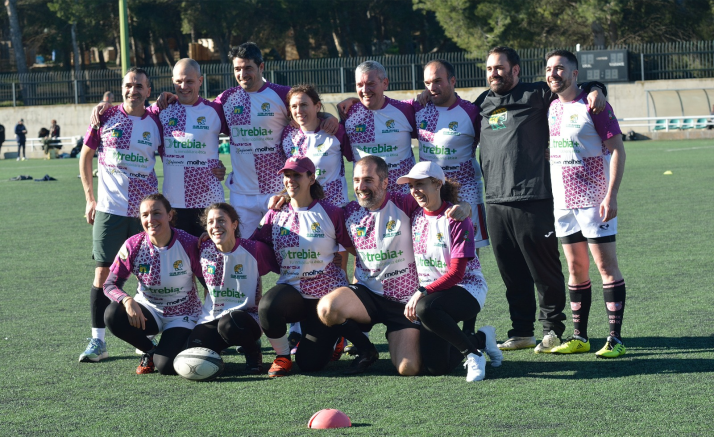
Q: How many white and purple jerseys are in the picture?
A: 12